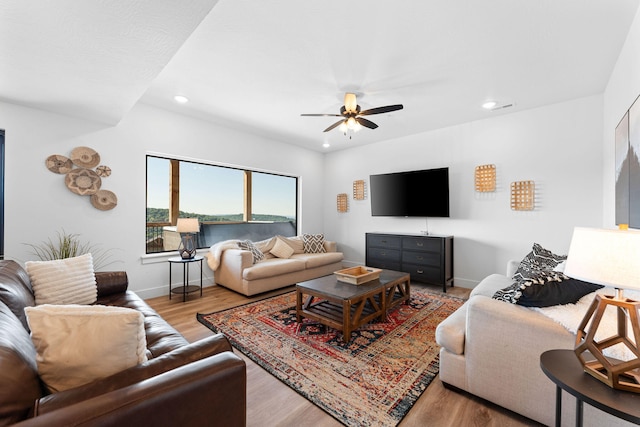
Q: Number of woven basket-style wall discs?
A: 5